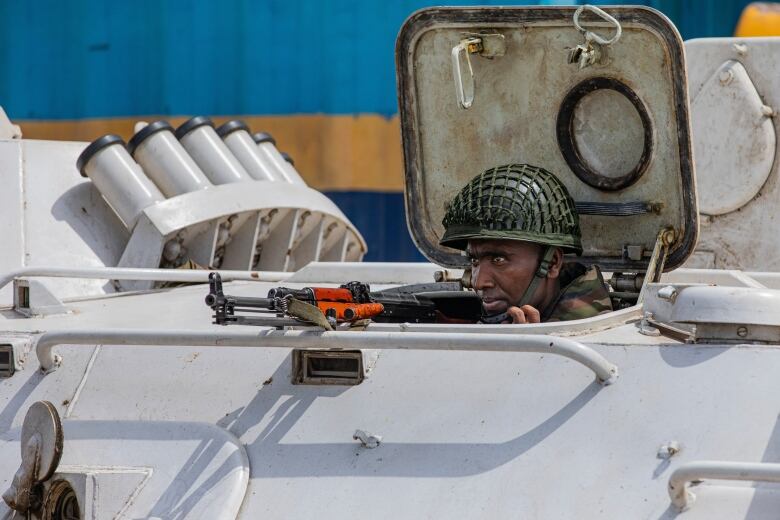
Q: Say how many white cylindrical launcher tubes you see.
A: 6